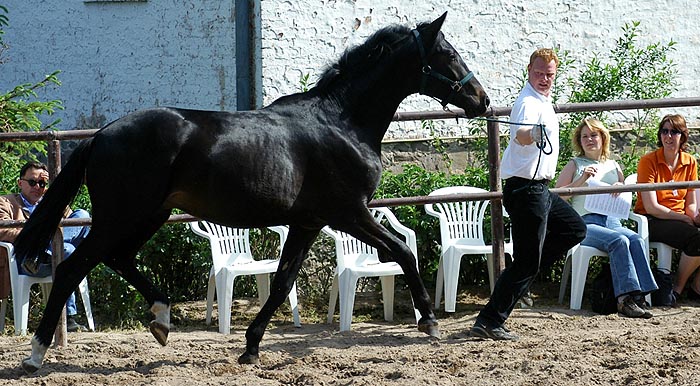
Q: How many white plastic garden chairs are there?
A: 6